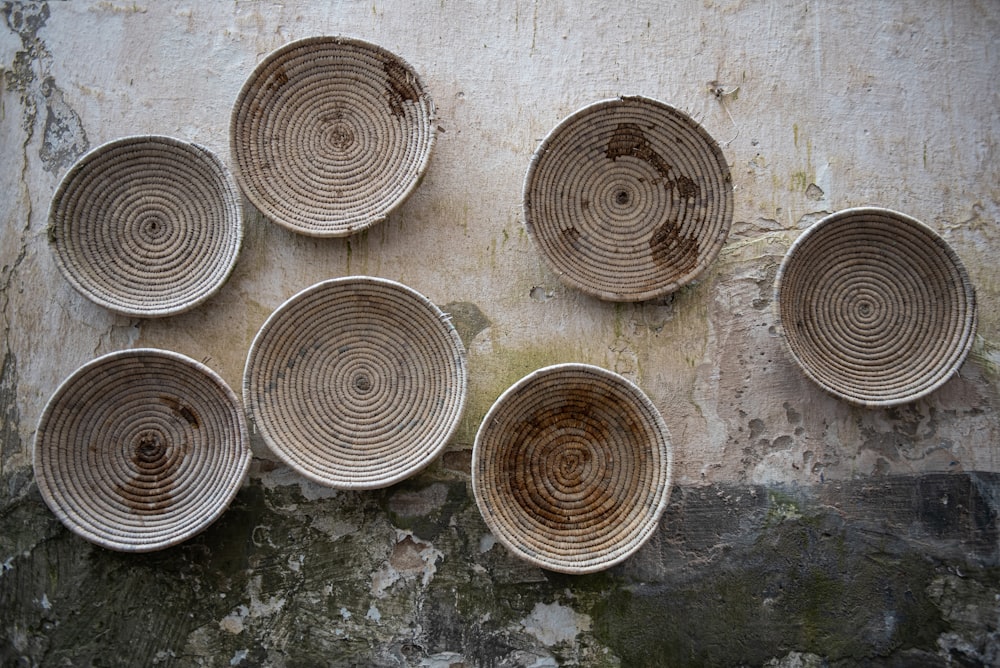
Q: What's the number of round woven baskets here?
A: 7